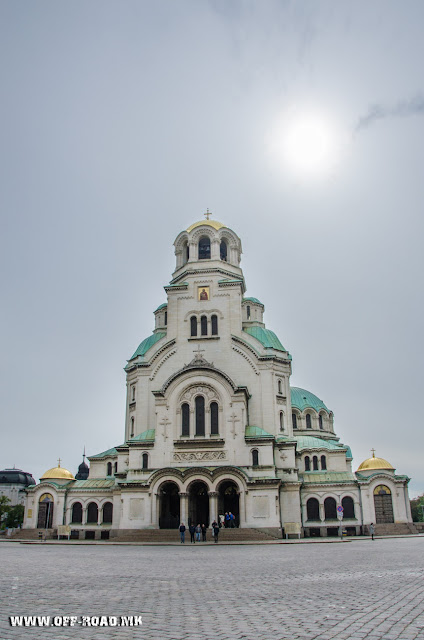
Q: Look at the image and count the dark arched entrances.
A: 3